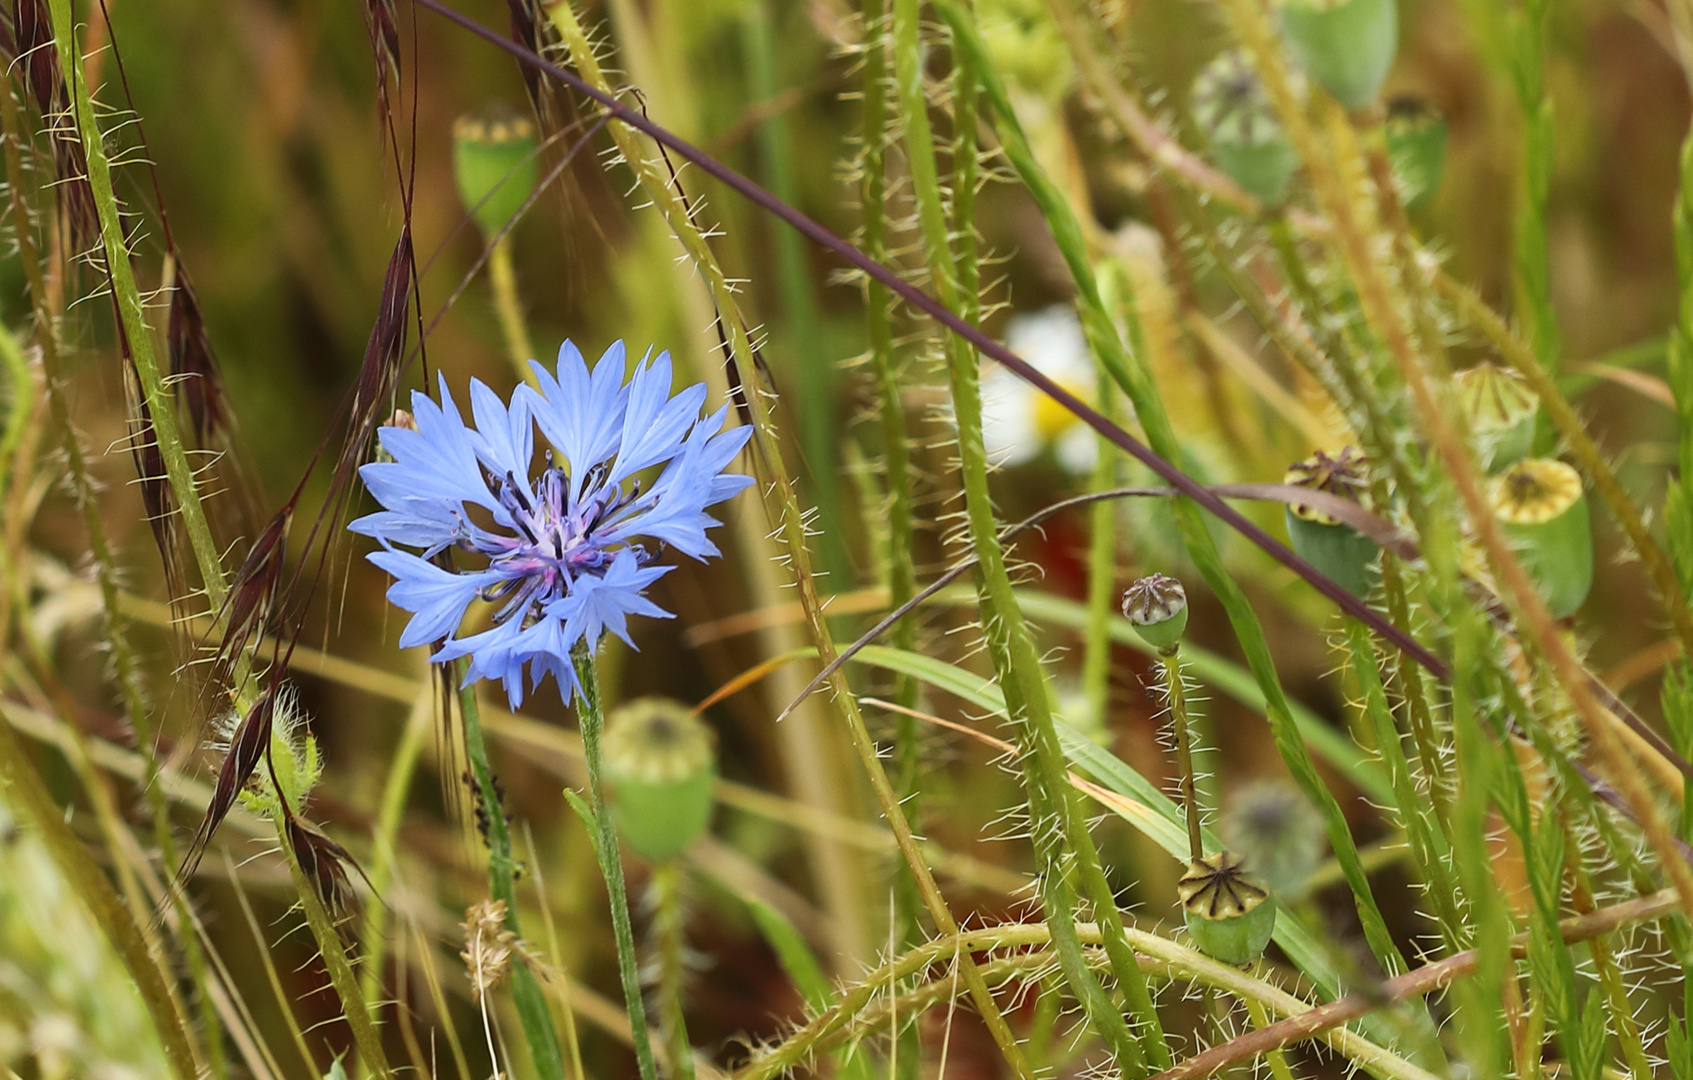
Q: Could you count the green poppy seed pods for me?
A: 11